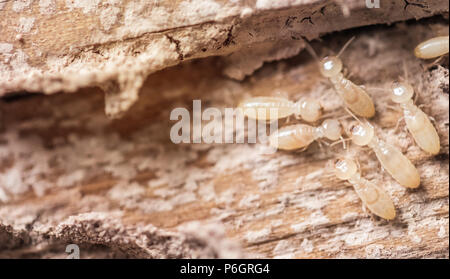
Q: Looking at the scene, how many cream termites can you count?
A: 7